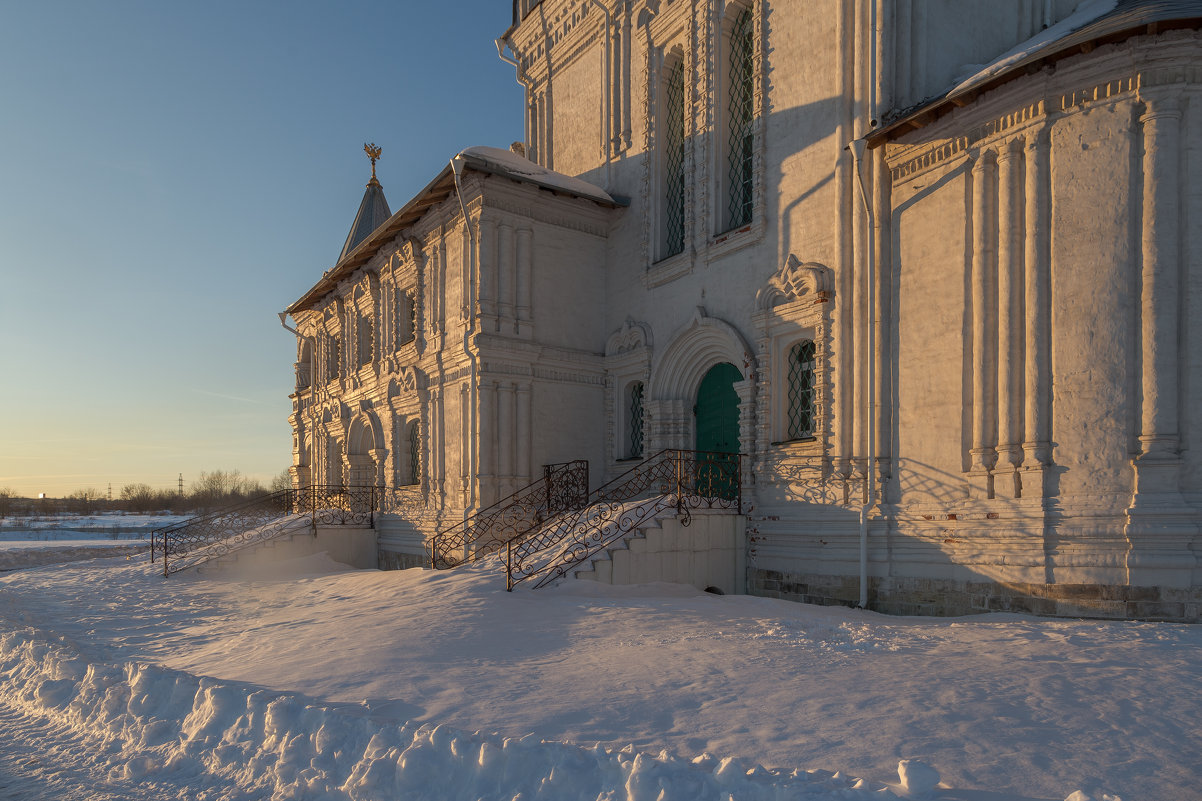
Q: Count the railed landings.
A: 2